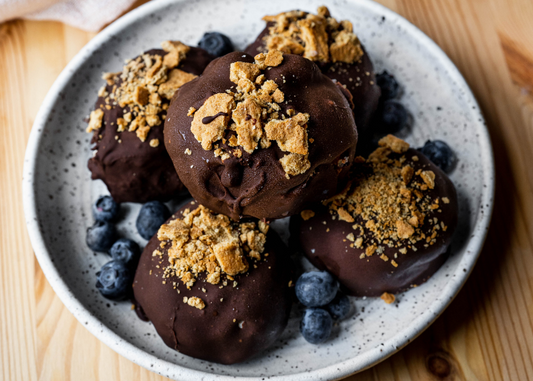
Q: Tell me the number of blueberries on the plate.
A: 12